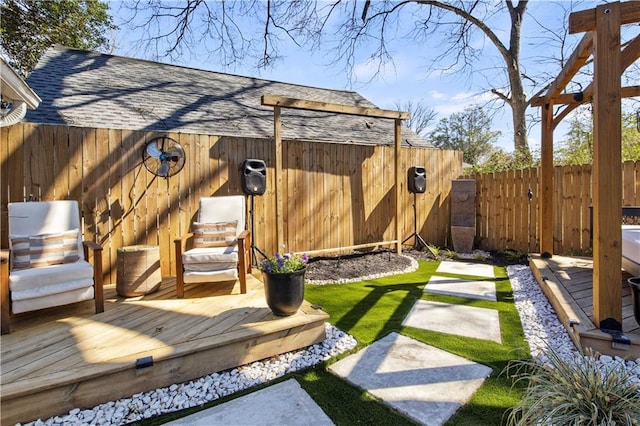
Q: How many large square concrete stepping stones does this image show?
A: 5